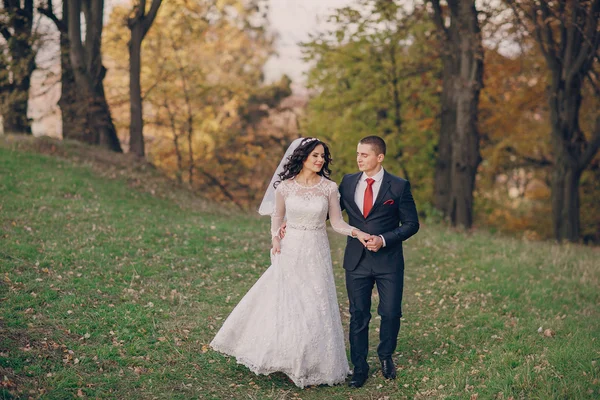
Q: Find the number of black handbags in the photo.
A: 0